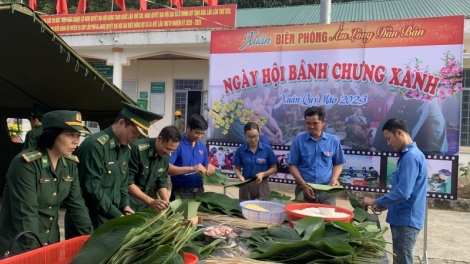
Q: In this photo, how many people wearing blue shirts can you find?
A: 4